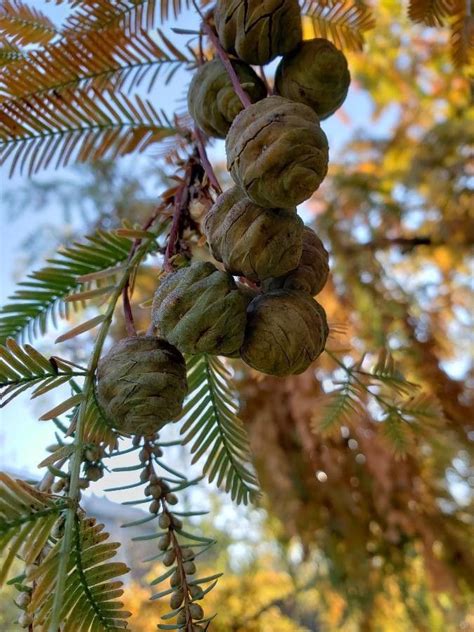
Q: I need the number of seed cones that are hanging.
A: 9